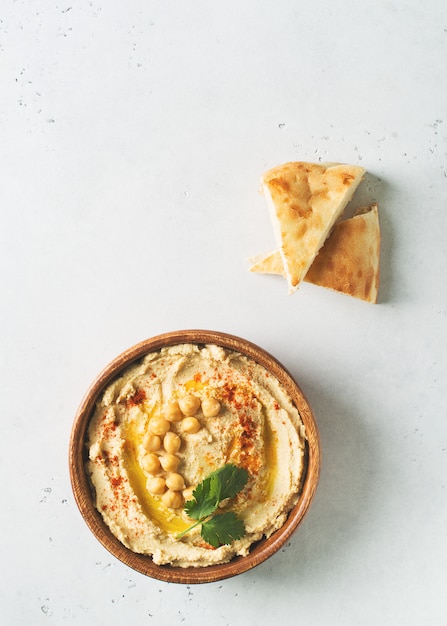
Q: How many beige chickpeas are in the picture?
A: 13